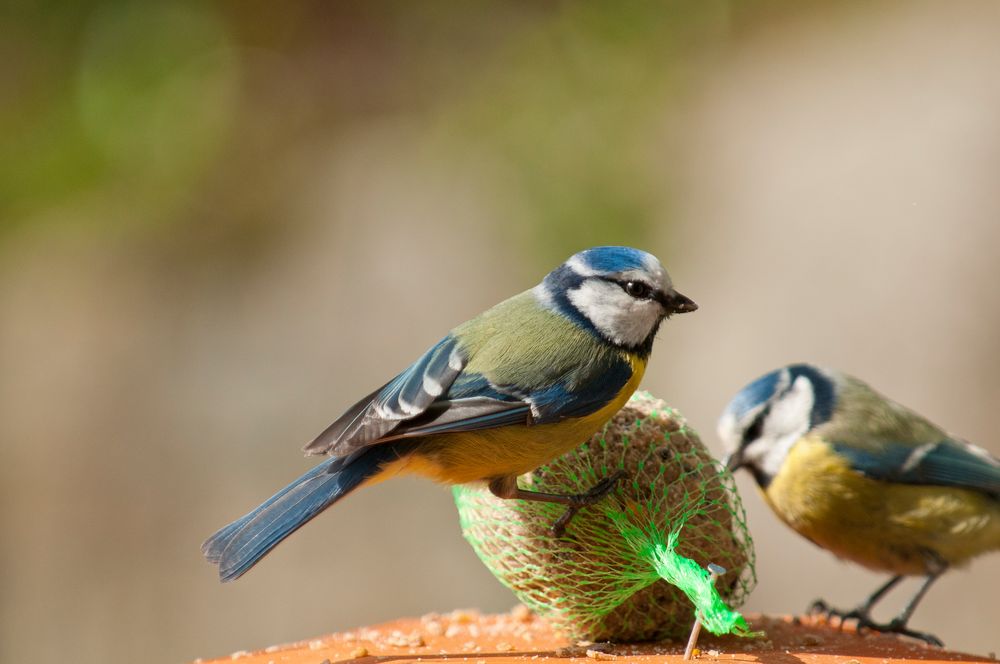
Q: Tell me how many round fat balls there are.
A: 1